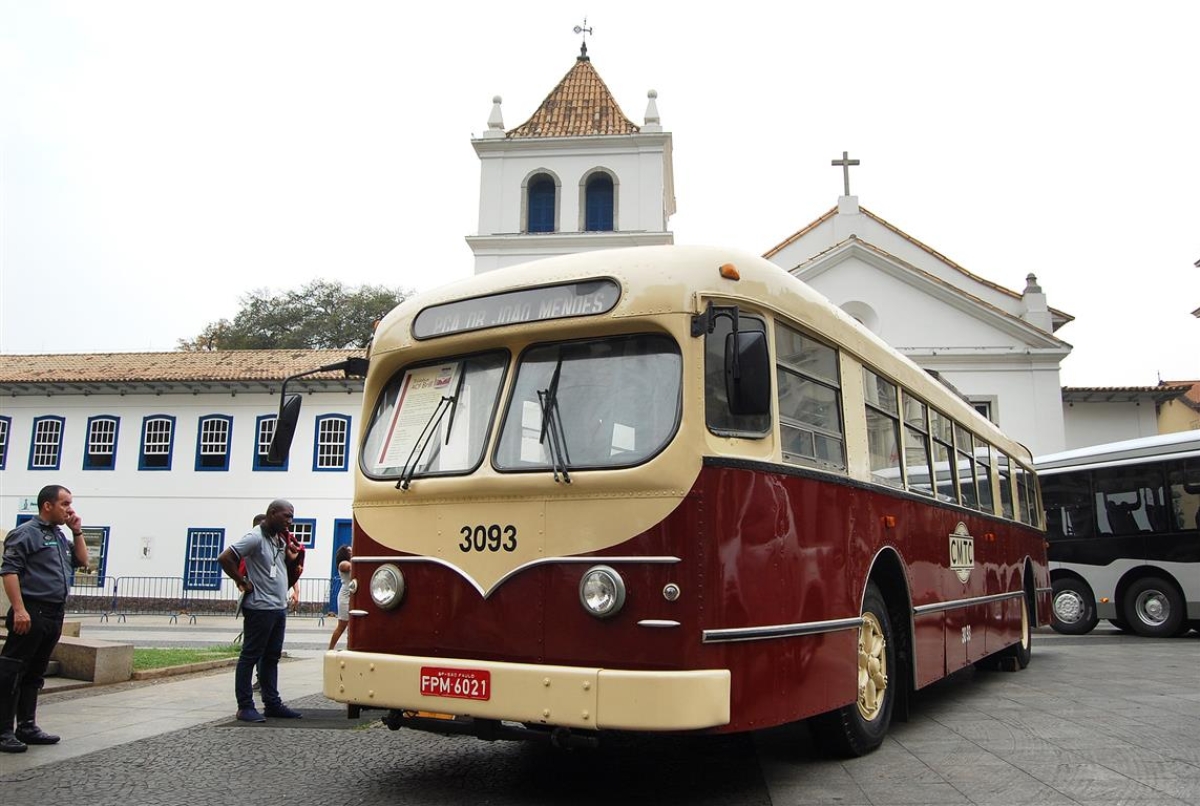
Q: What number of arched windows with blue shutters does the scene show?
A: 2